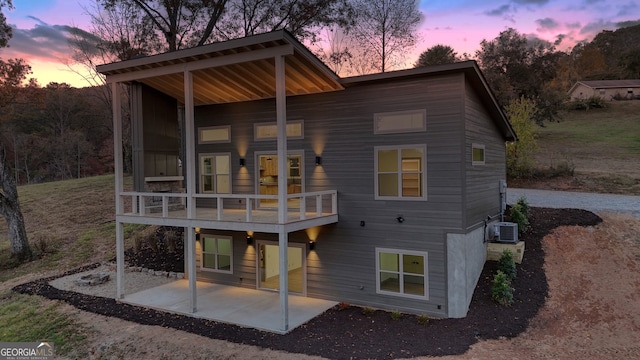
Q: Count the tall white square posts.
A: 3